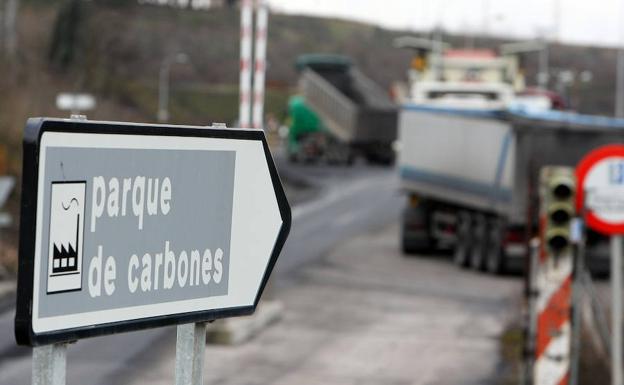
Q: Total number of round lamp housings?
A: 3